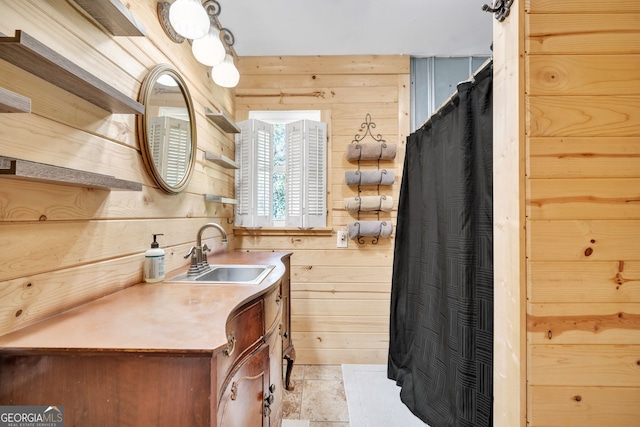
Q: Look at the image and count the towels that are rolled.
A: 4